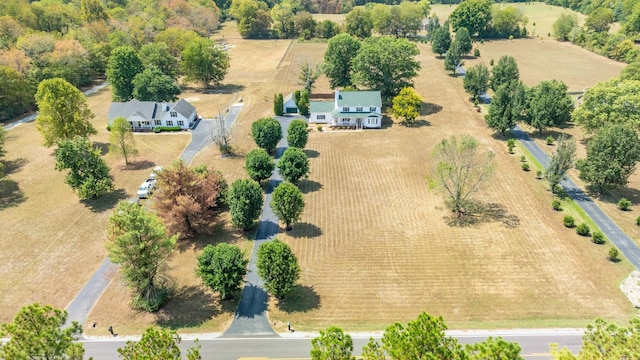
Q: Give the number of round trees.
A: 8